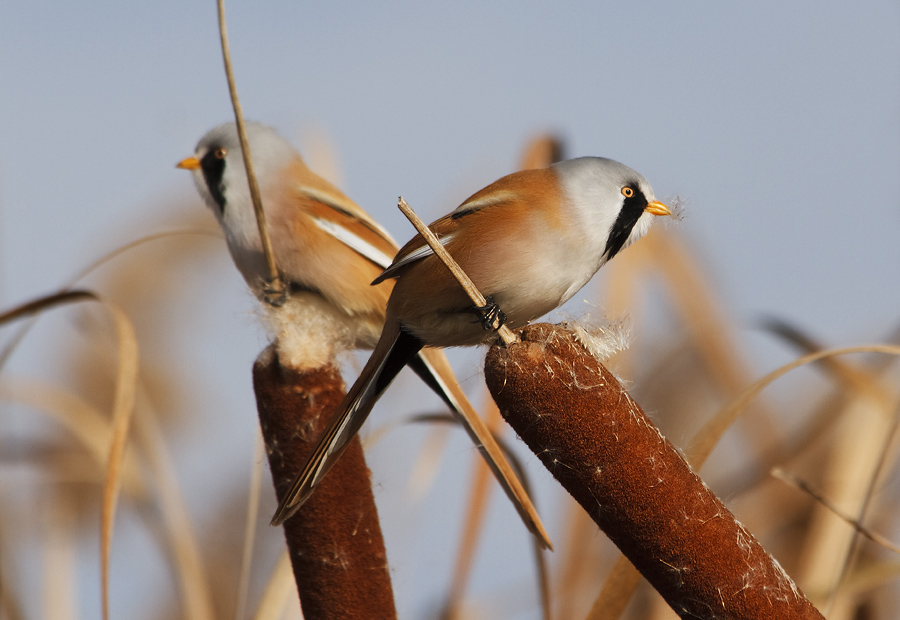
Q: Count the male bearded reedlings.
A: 2